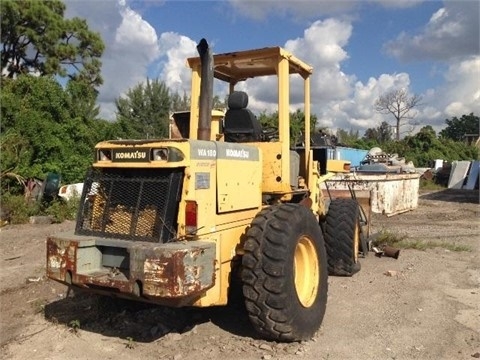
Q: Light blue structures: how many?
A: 1